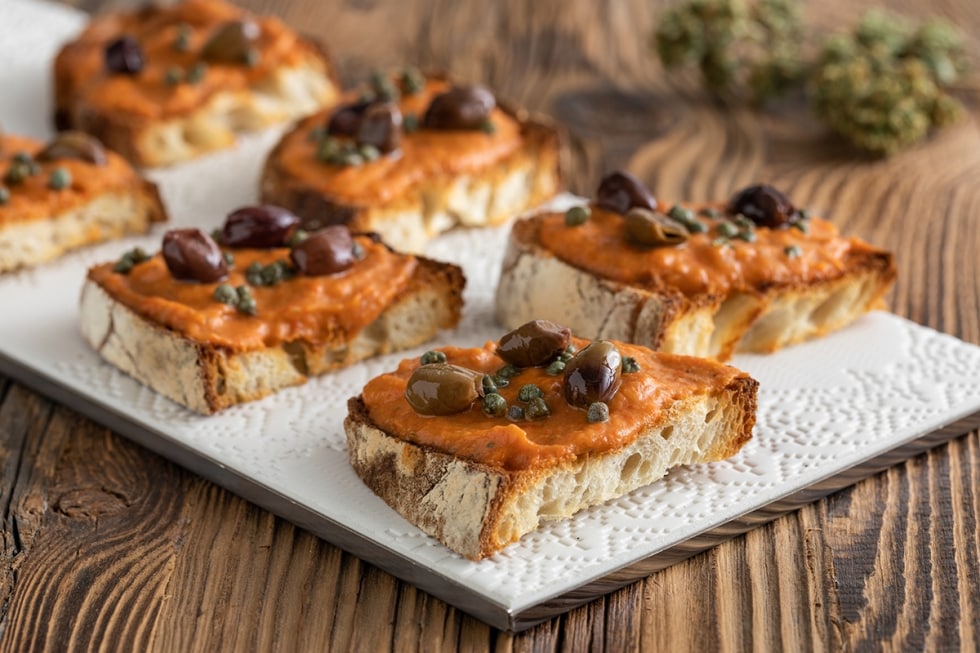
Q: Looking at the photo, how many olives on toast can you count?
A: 15